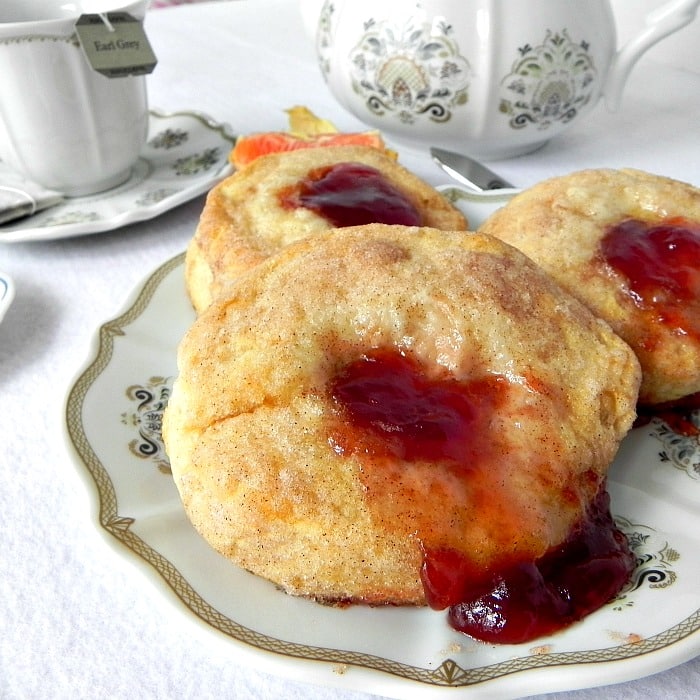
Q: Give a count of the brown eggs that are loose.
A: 0